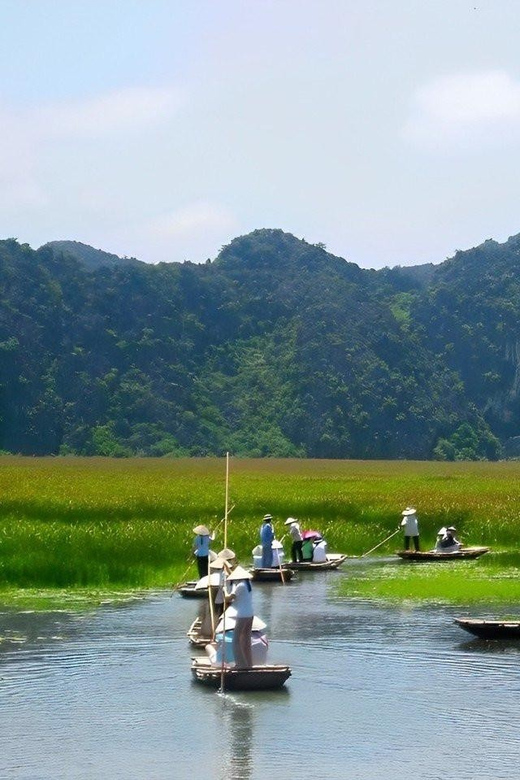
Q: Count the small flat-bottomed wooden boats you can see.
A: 7